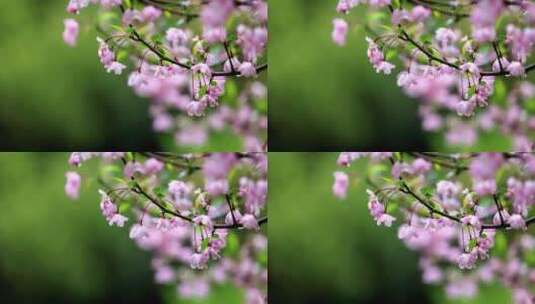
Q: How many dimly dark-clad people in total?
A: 0